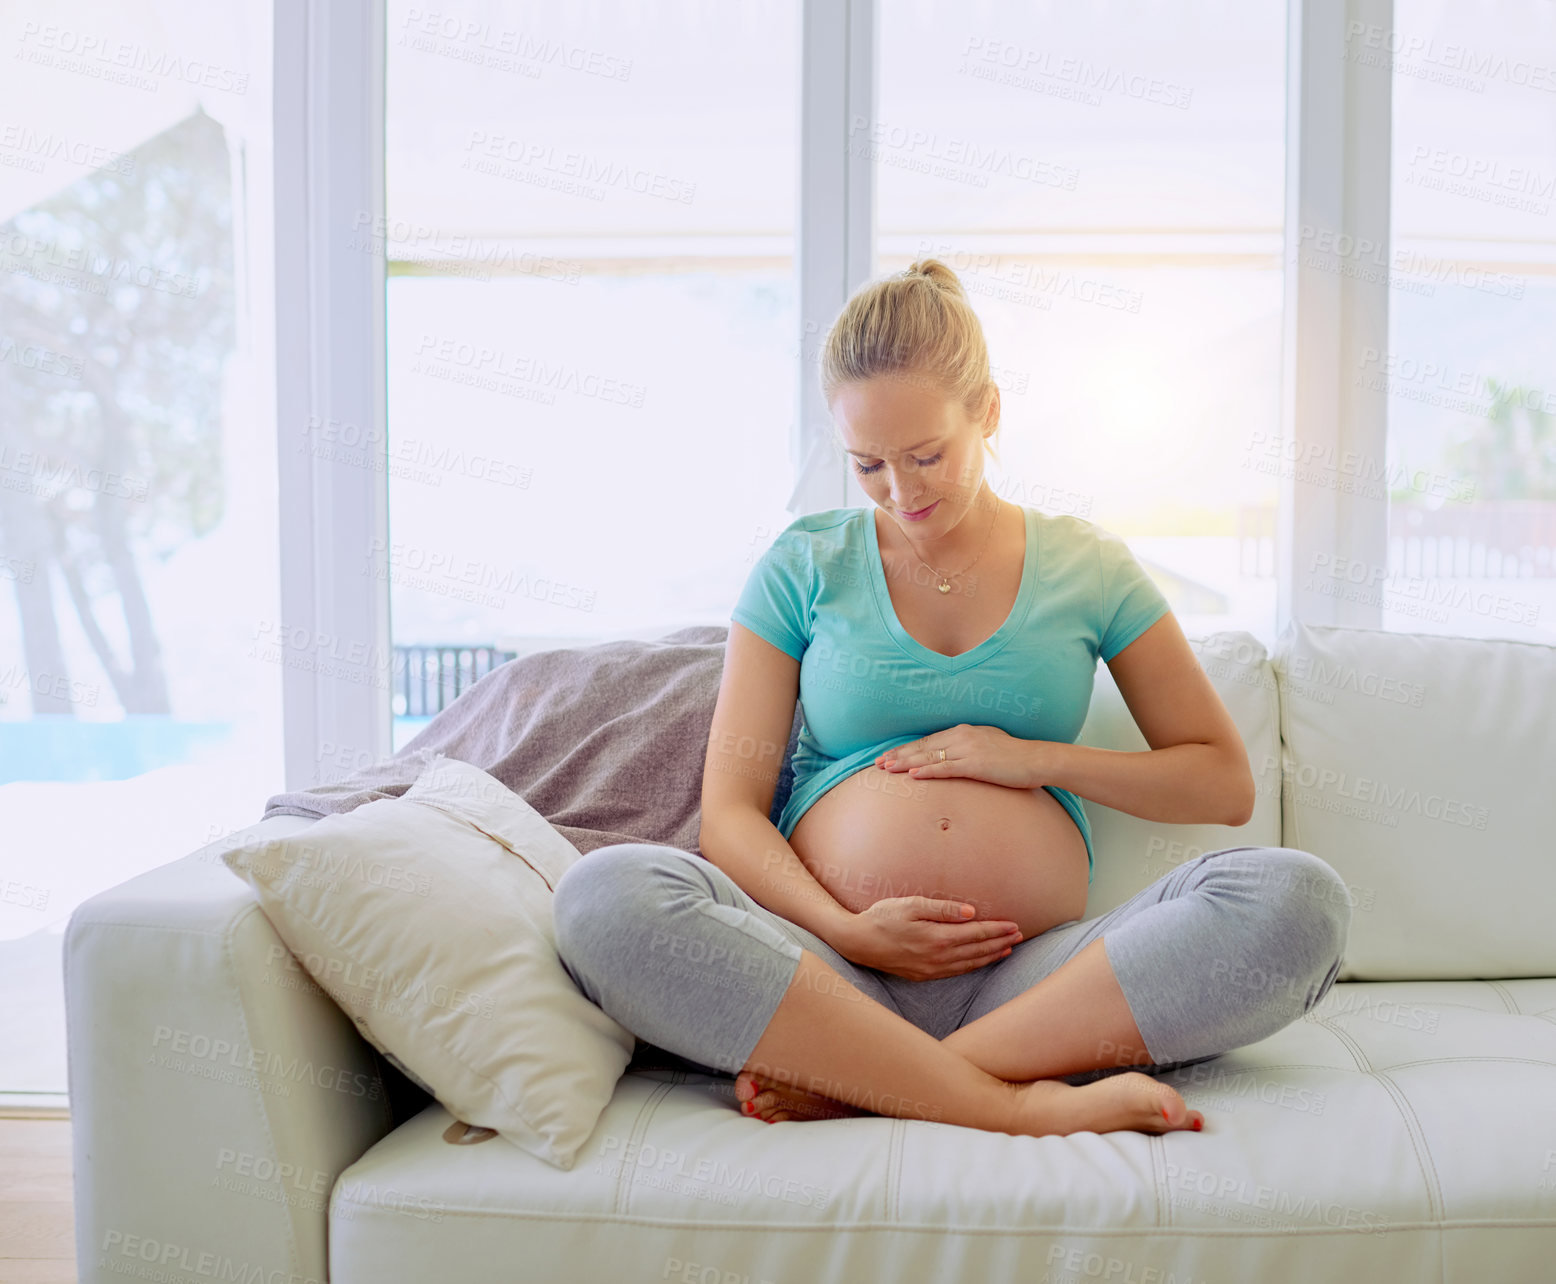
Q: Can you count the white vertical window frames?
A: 3